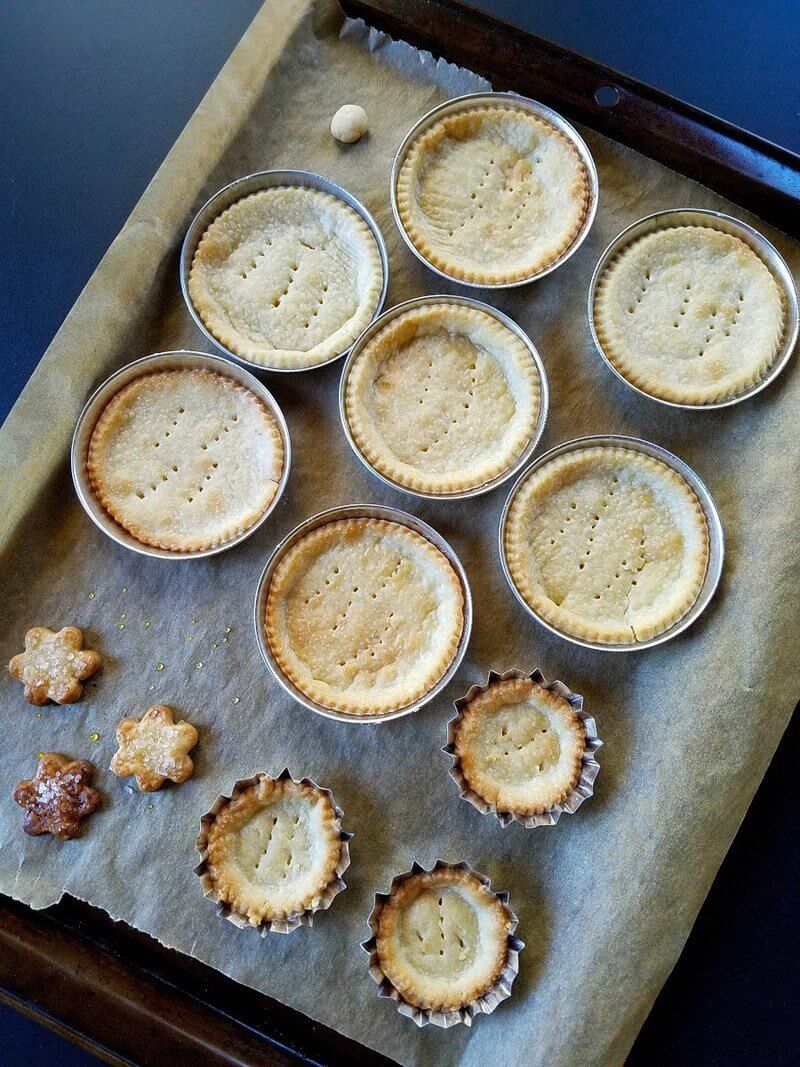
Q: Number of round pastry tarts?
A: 10